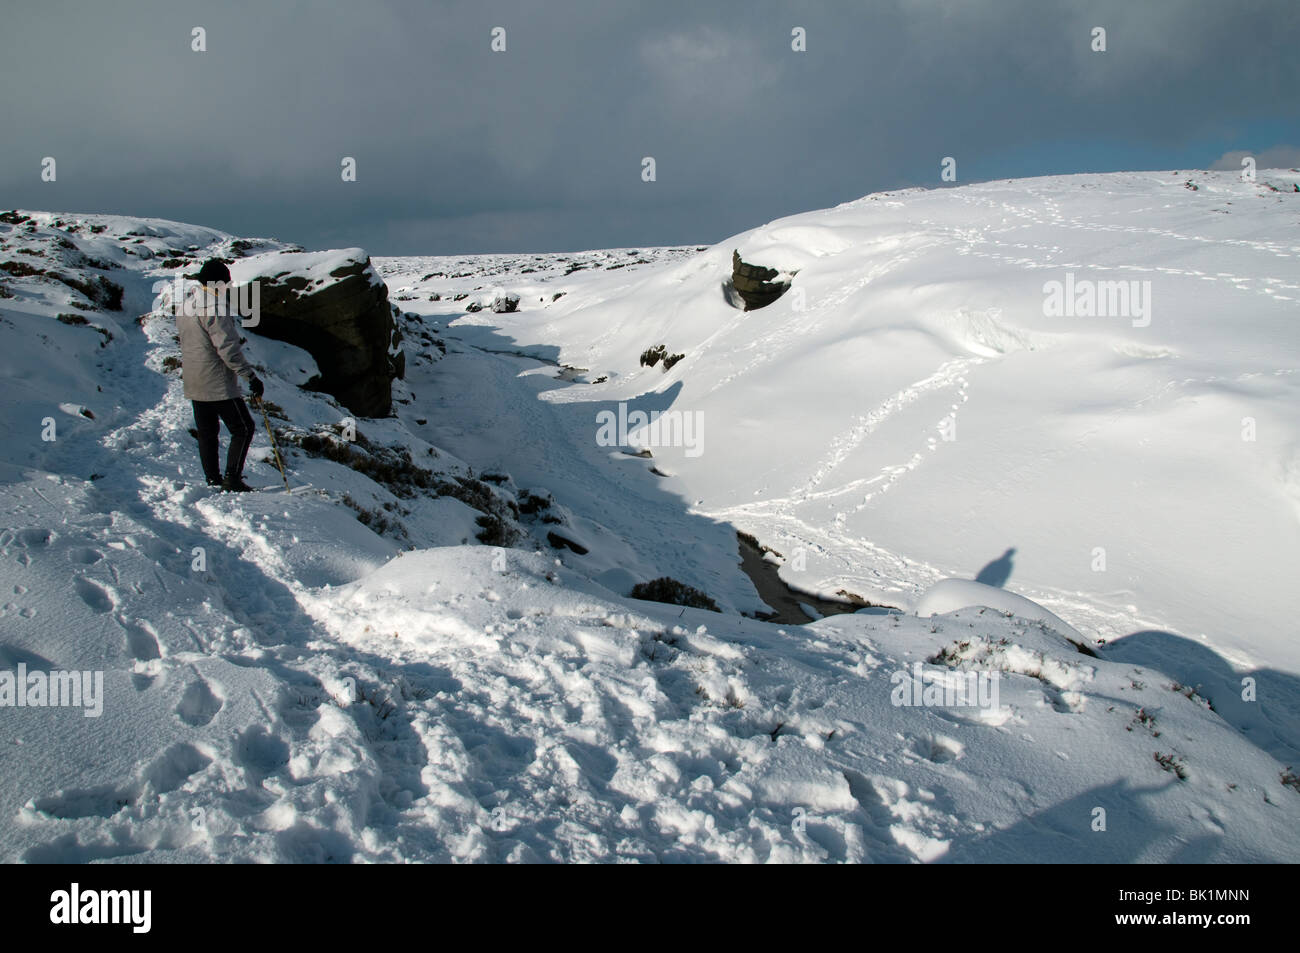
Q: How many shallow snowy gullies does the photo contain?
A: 1